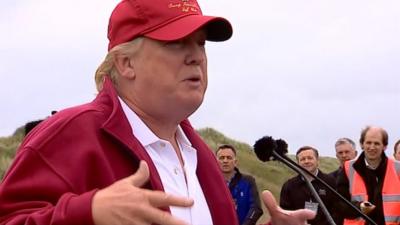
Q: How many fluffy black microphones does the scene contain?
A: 2